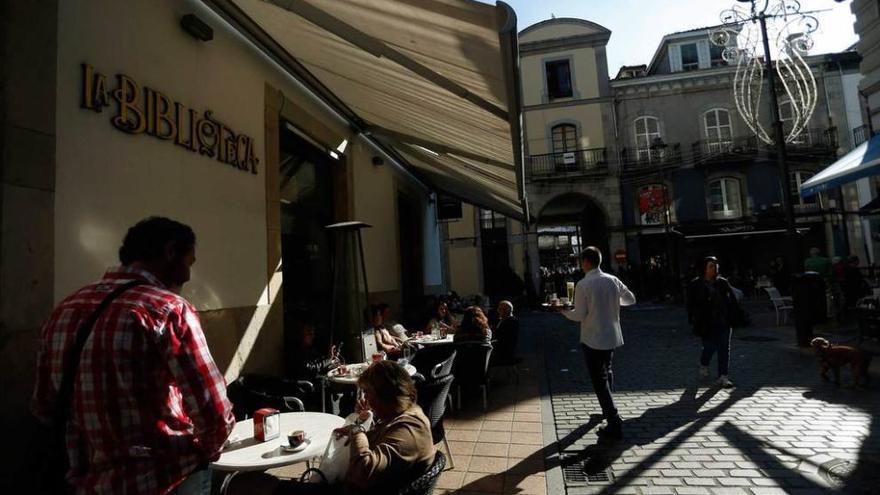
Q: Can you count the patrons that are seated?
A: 7